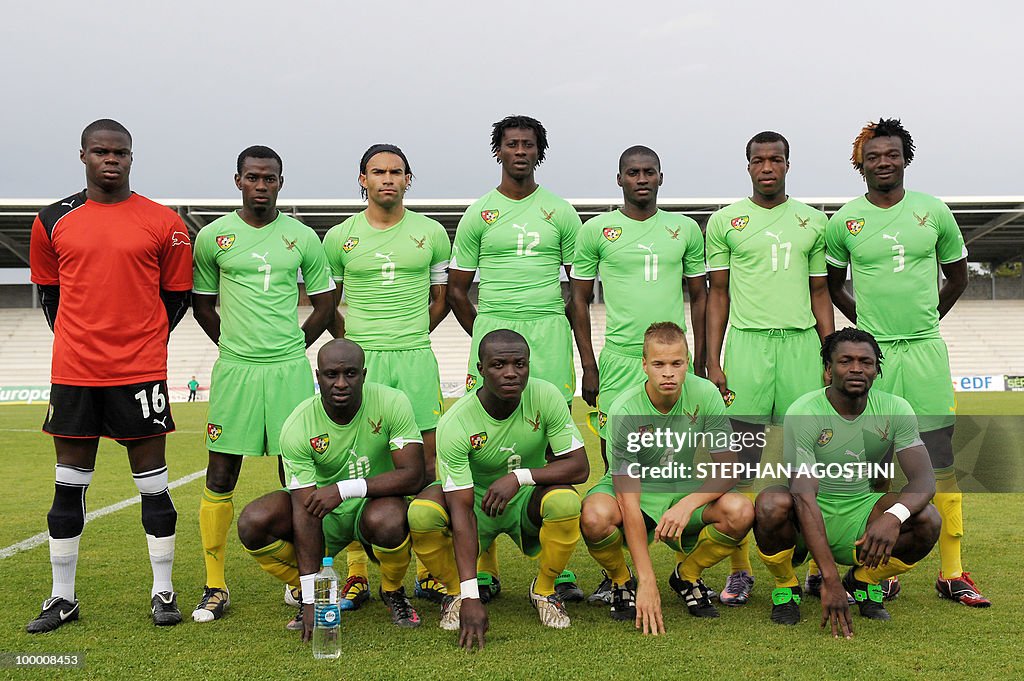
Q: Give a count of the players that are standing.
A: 7